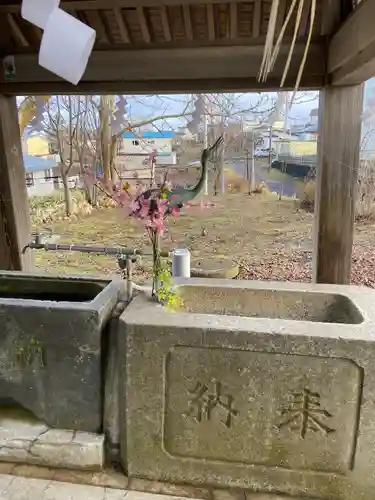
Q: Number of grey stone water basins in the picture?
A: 2